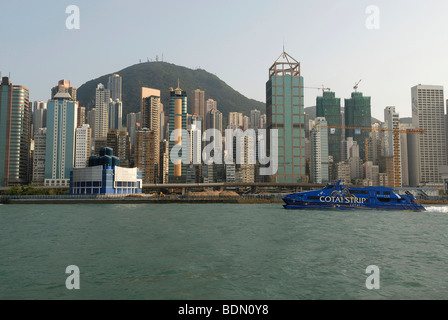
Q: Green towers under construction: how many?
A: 2